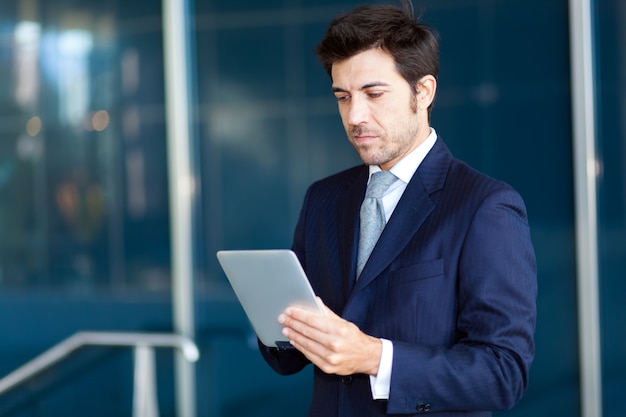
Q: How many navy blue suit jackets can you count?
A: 1